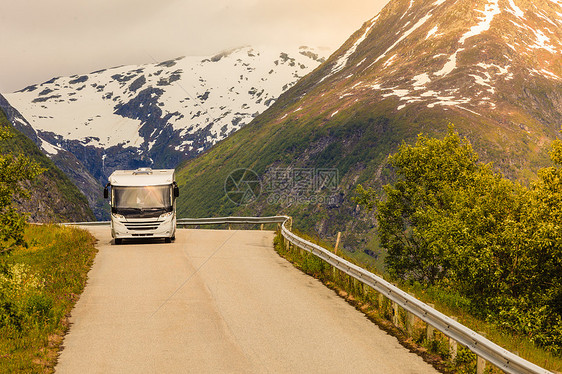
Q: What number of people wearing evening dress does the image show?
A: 0